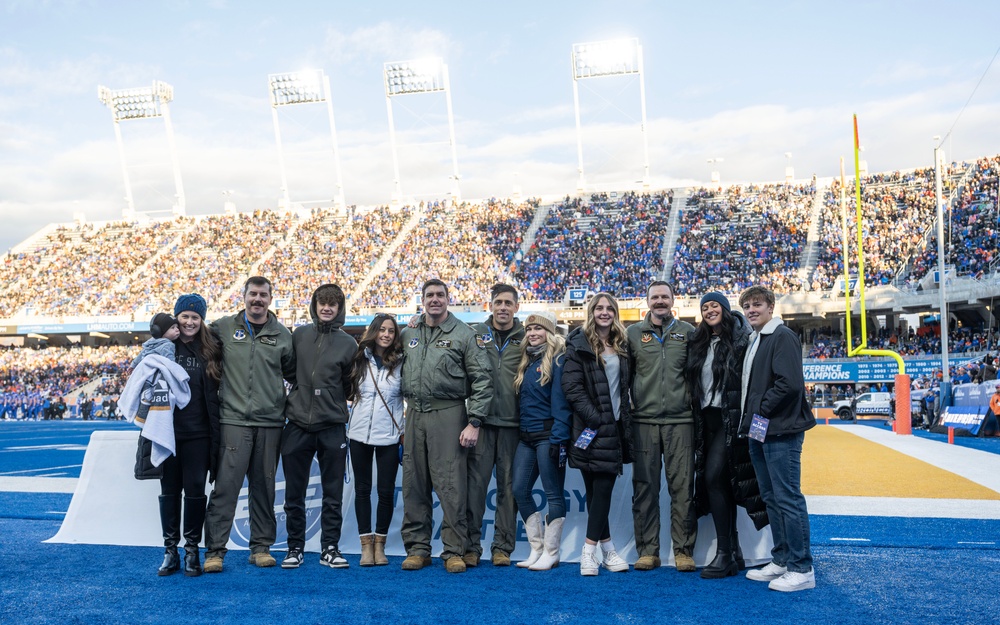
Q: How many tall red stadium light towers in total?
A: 0